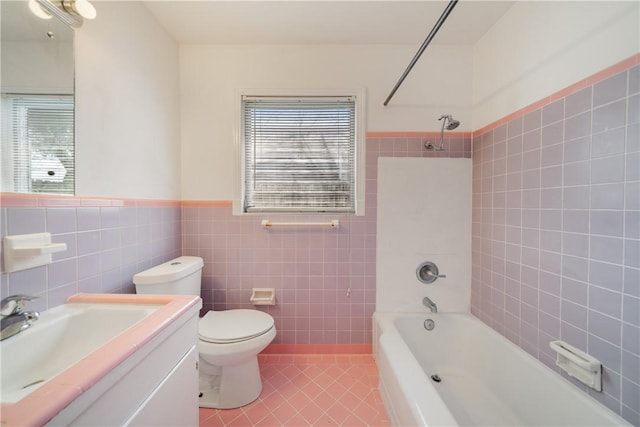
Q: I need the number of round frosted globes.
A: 2